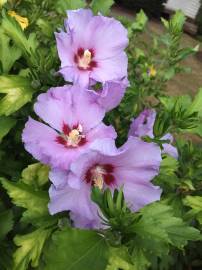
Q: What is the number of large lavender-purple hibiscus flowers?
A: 3